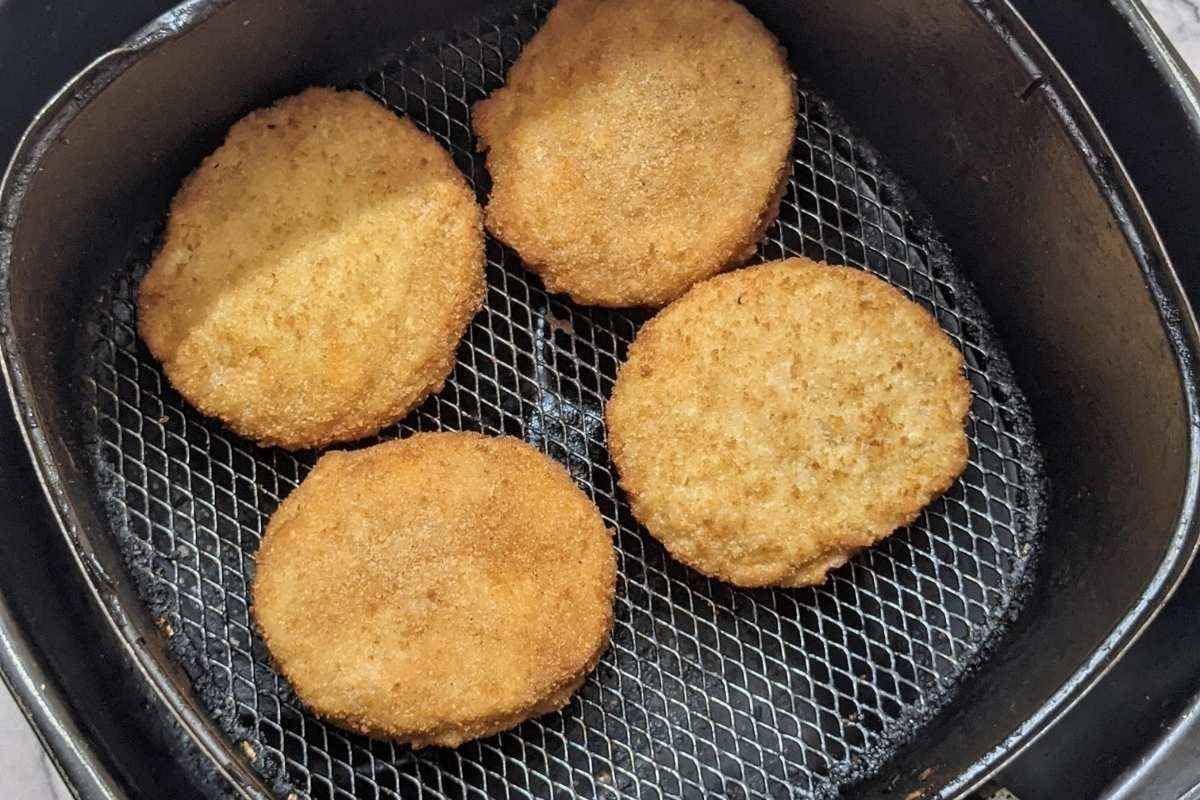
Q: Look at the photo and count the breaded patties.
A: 4